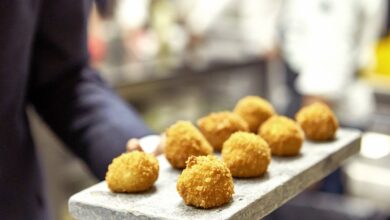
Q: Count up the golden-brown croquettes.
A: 8